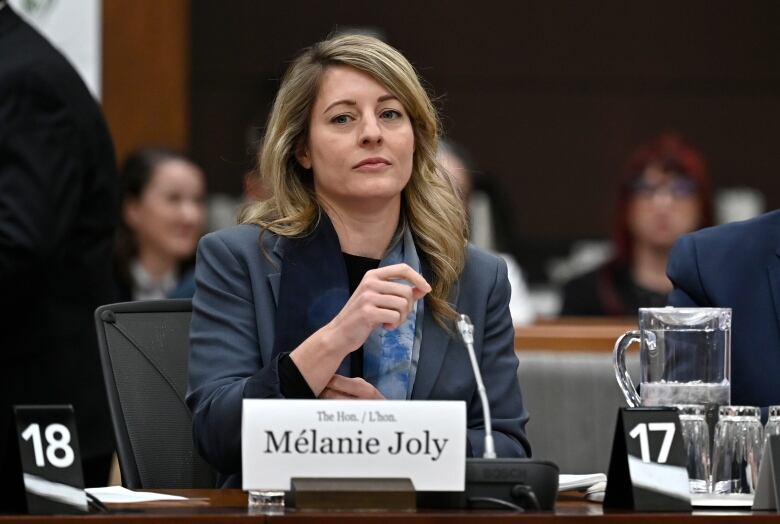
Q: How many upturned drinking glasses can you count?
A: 3